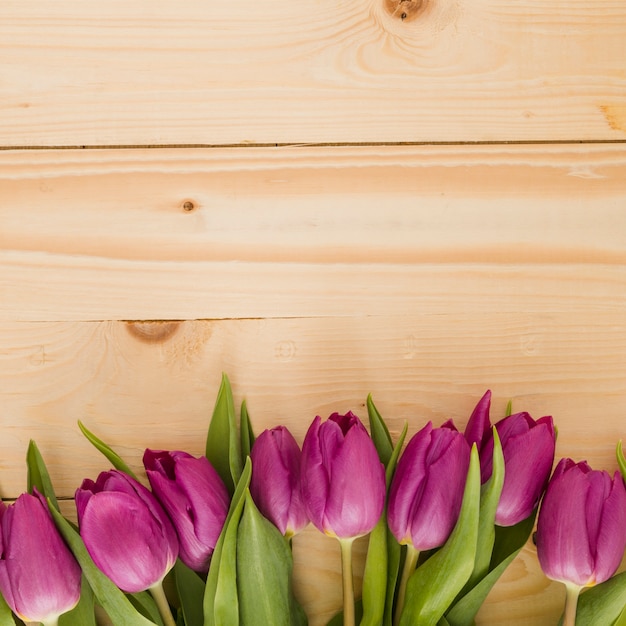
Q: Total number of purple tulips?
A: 8